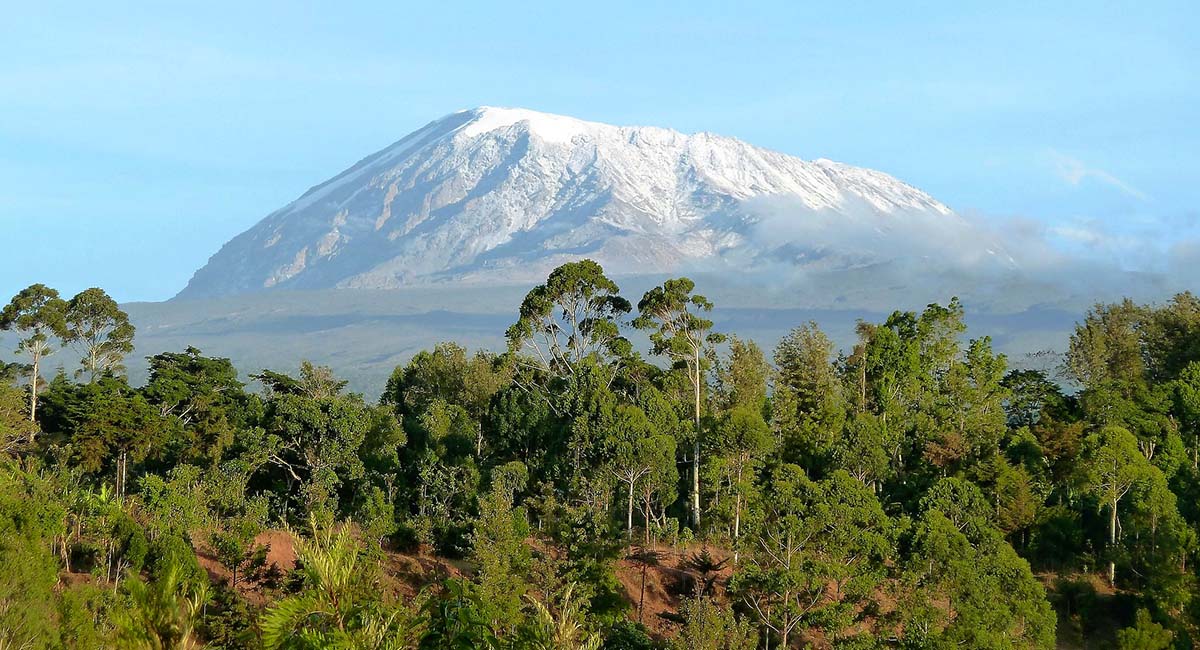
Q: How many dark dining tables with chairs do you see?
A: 0